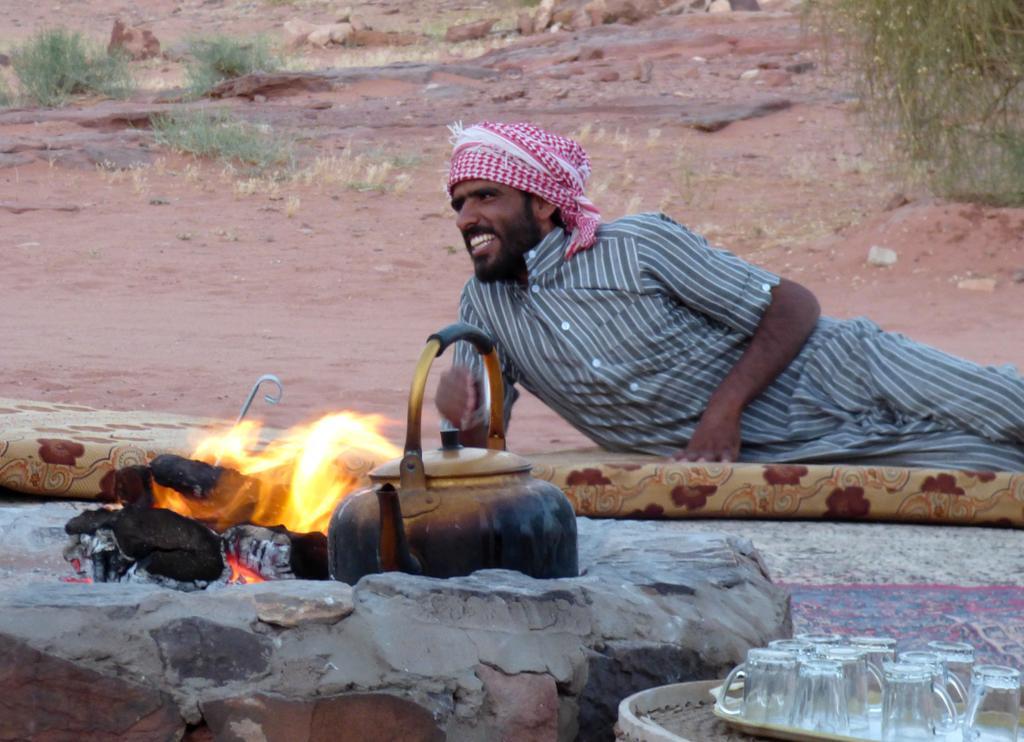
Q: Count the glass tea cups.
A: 10